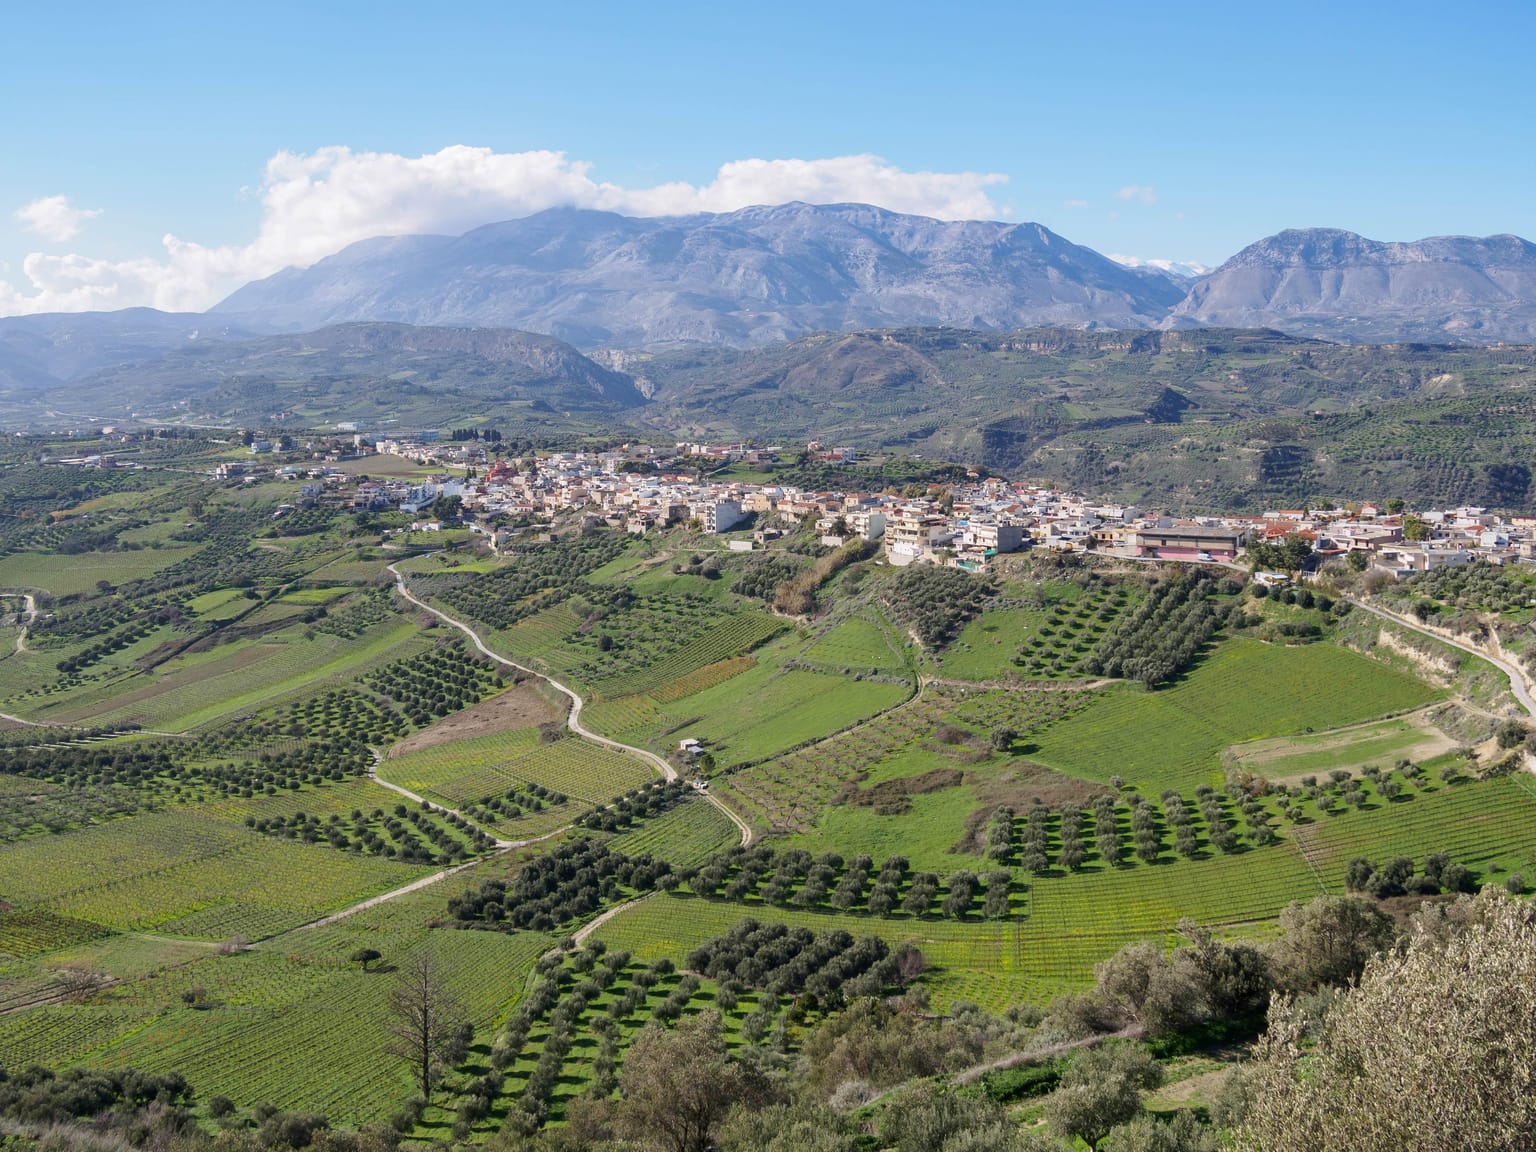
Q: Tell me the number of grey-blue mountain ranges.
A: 2